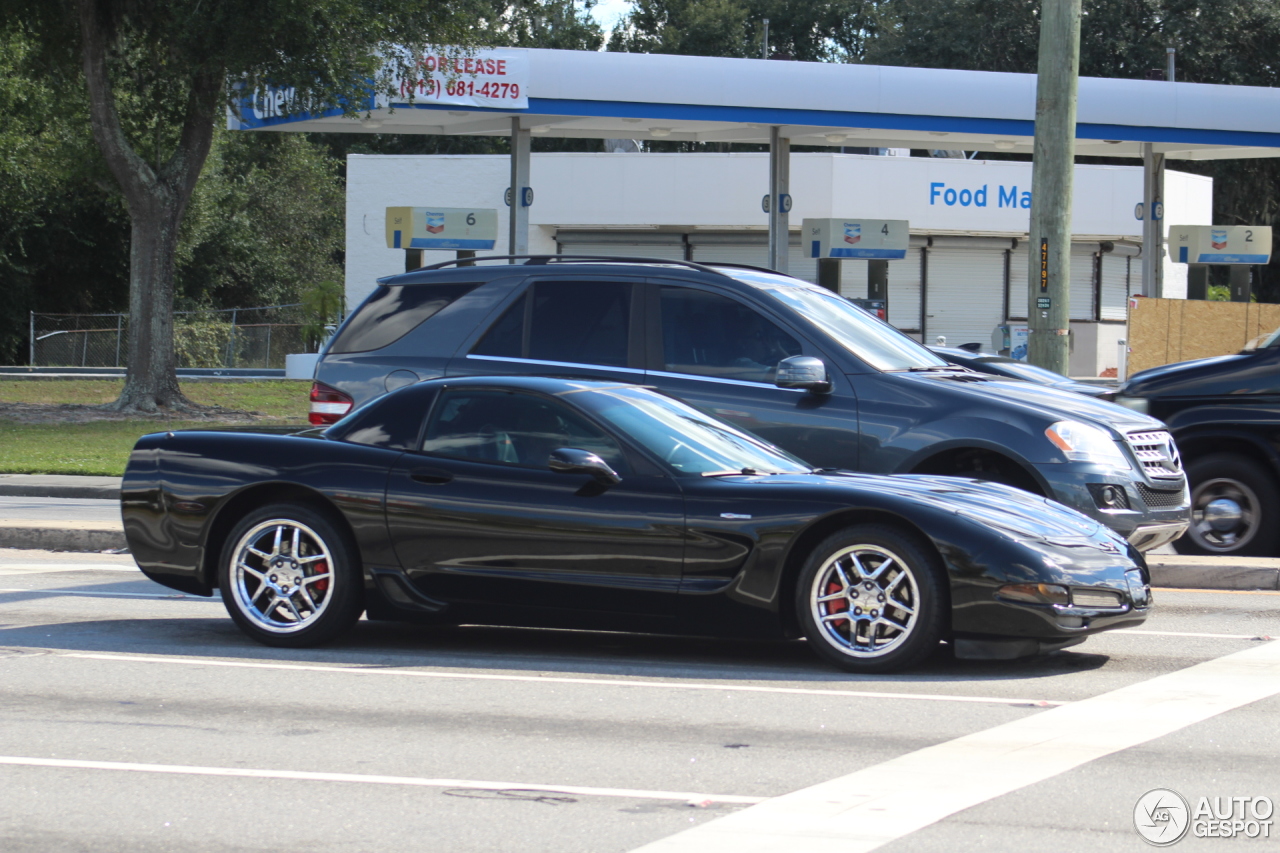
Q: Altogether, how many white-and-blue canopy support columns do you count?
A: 3